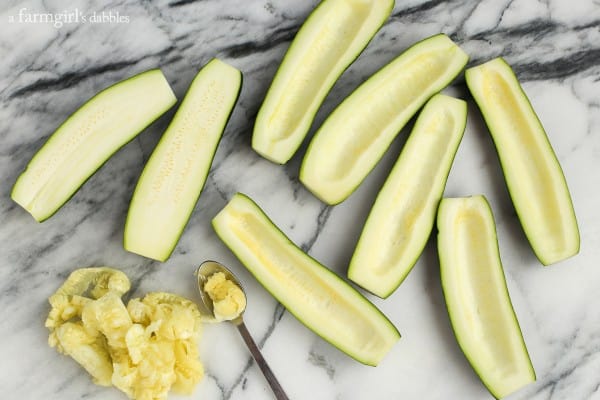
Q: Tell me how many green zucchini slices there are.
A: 8